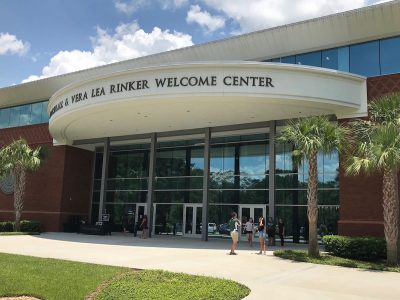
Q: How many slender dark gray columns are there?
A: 4